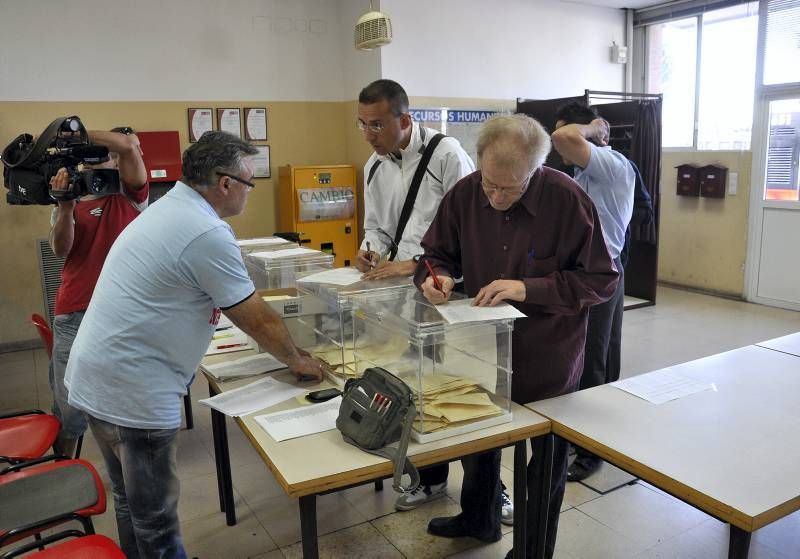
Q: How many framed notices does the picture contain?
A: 4